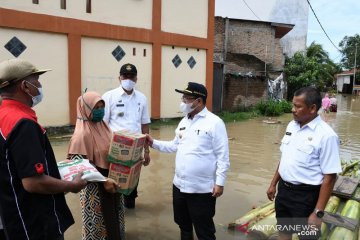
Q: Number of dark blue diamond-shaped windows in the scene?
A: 4